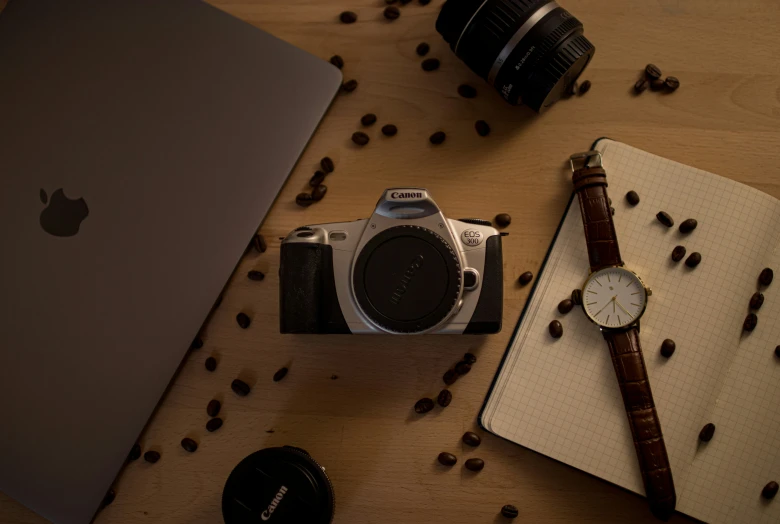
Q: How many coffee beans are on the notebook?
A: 15